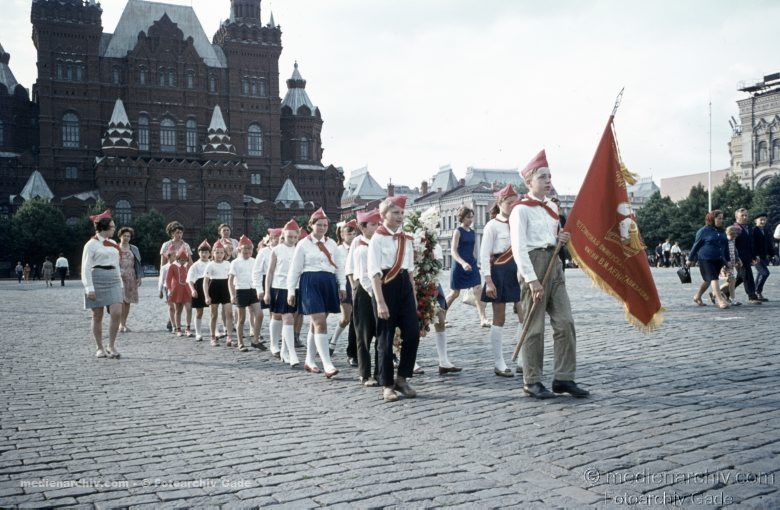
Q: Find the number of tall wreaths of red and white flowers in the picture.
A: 1